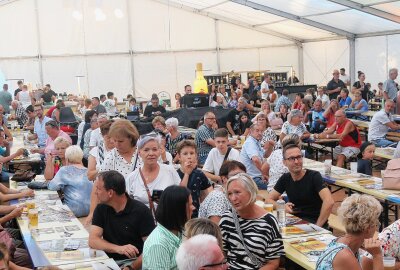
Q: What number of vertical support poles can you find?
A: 5